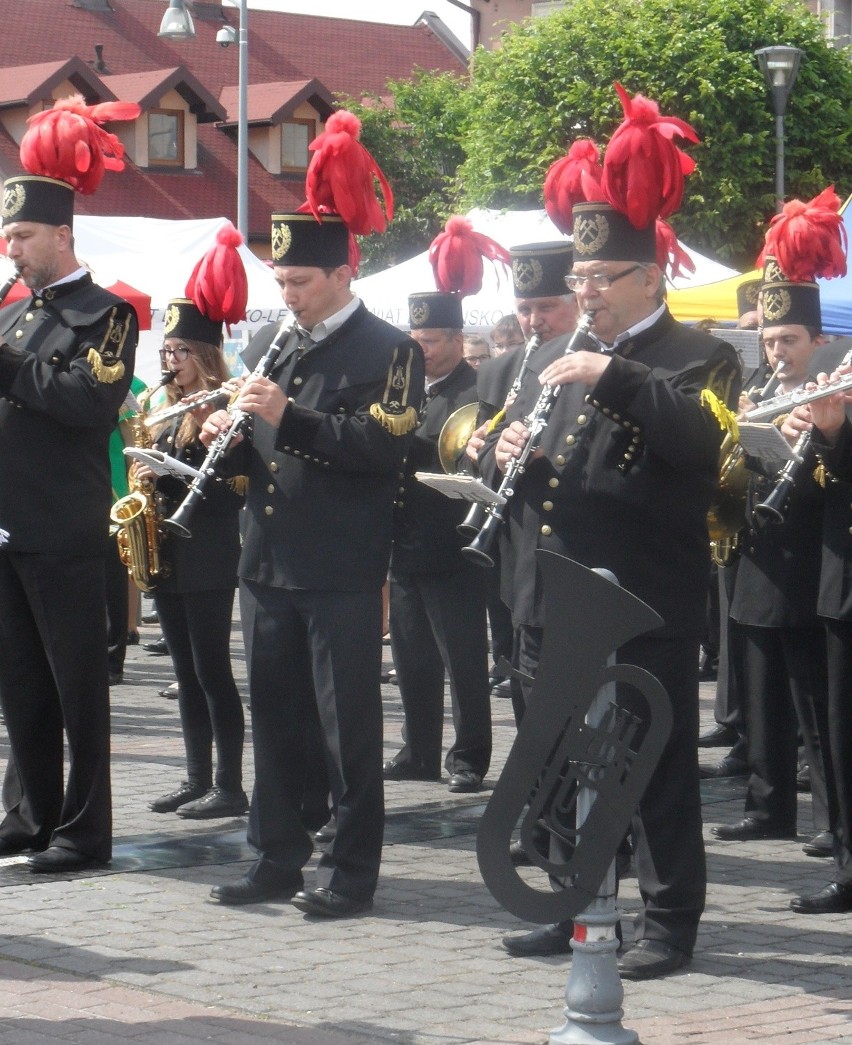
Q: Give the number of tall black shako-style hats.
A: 9